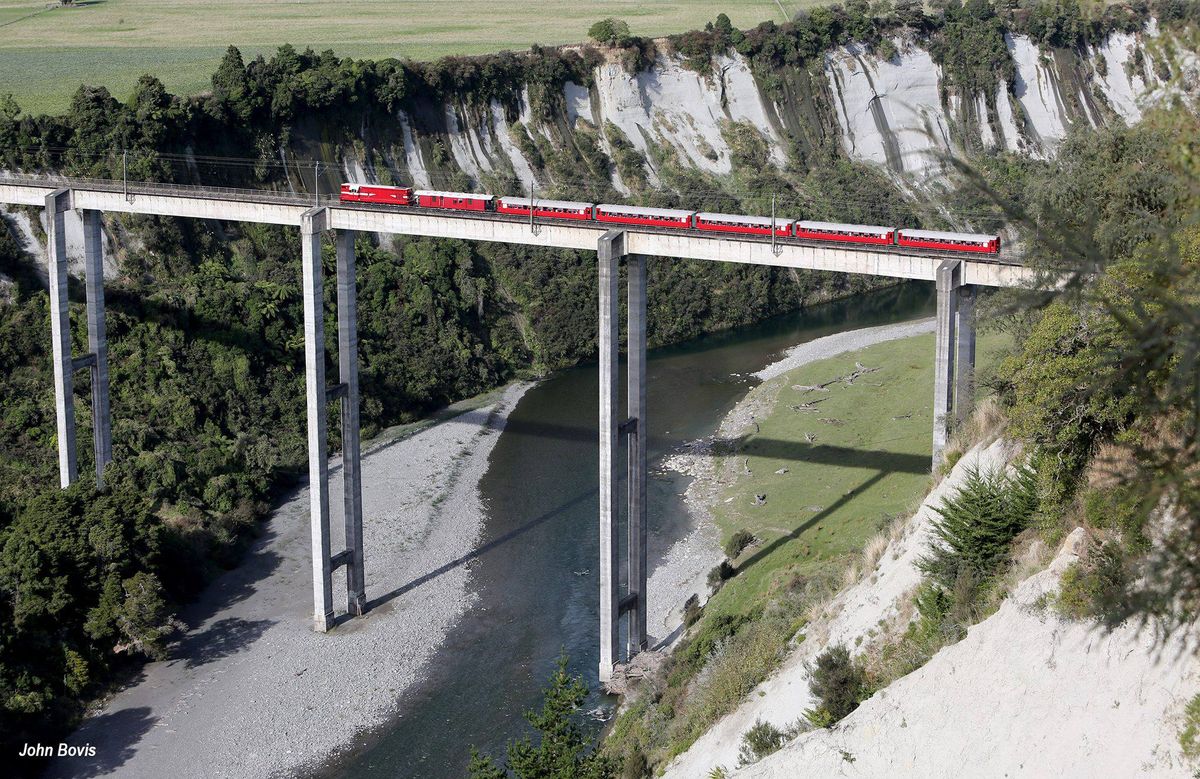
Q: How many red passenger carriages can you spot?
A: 5